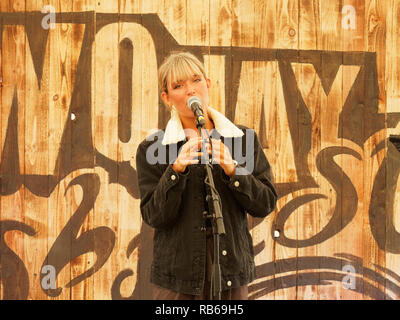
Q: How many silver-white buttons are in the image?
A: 4